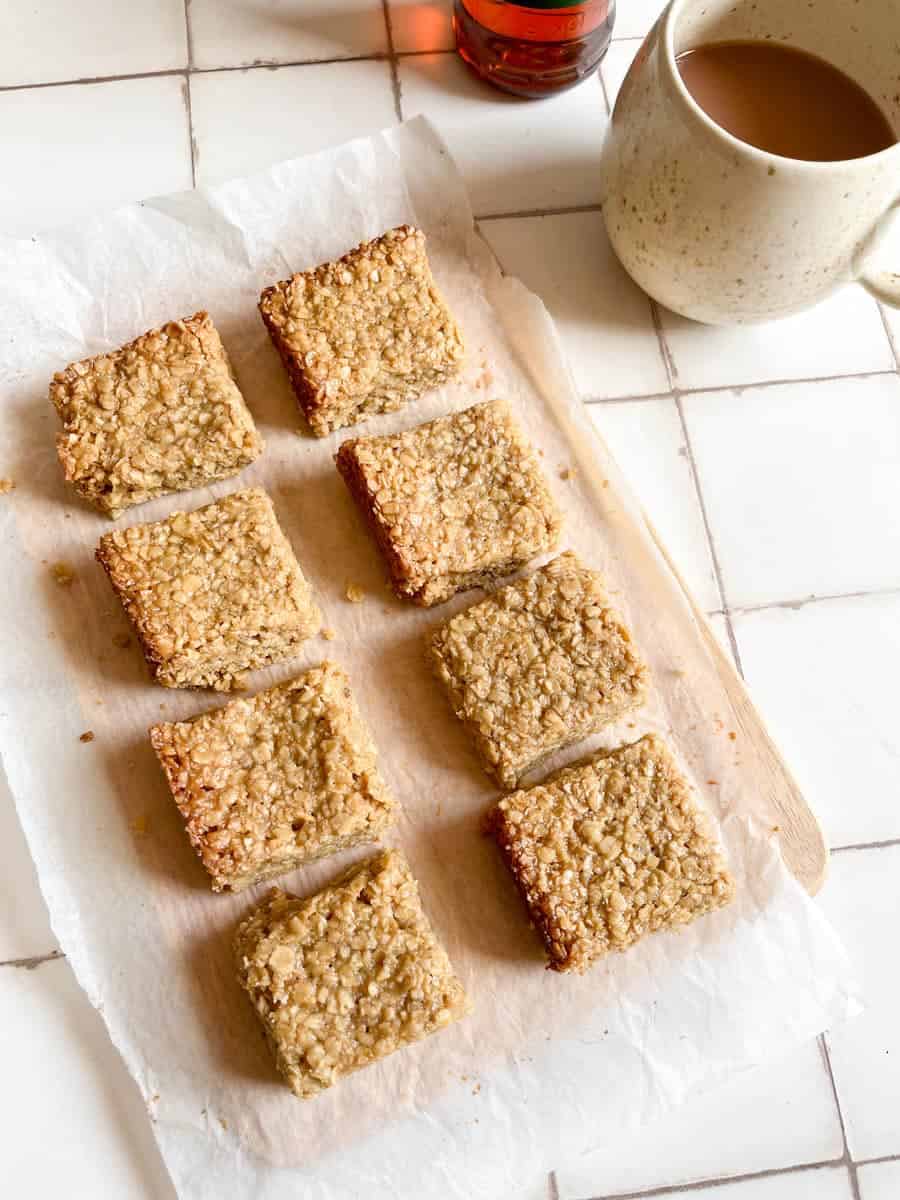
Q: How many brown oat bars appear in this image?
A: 8